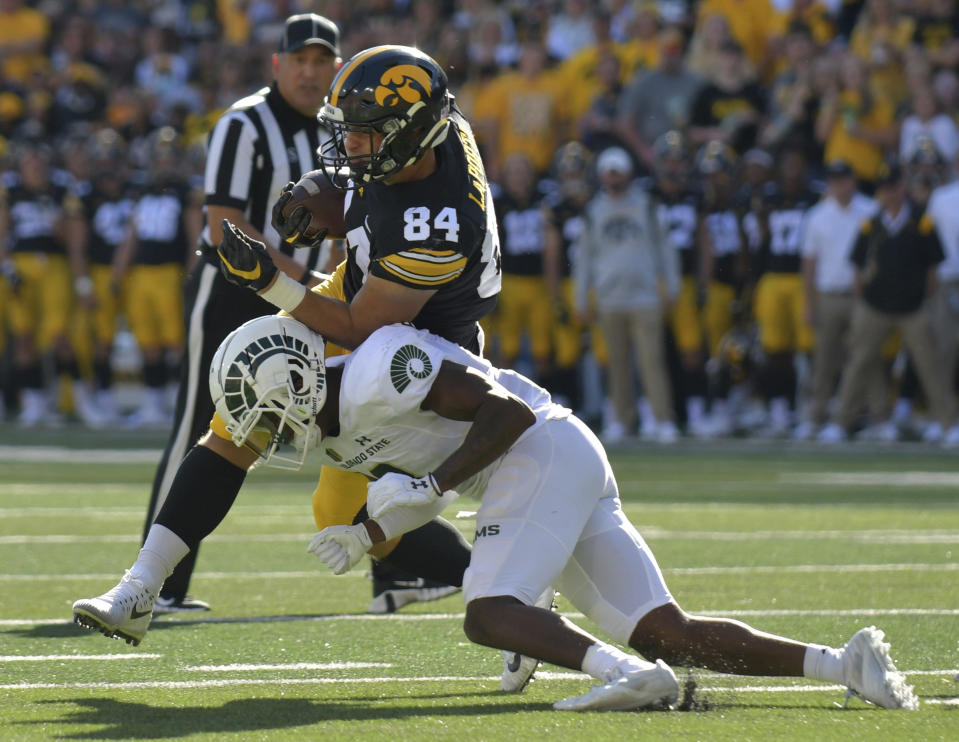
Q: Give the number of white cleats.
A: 4